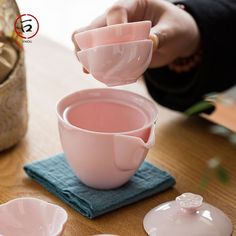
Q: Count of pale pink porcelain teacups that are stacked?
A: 2